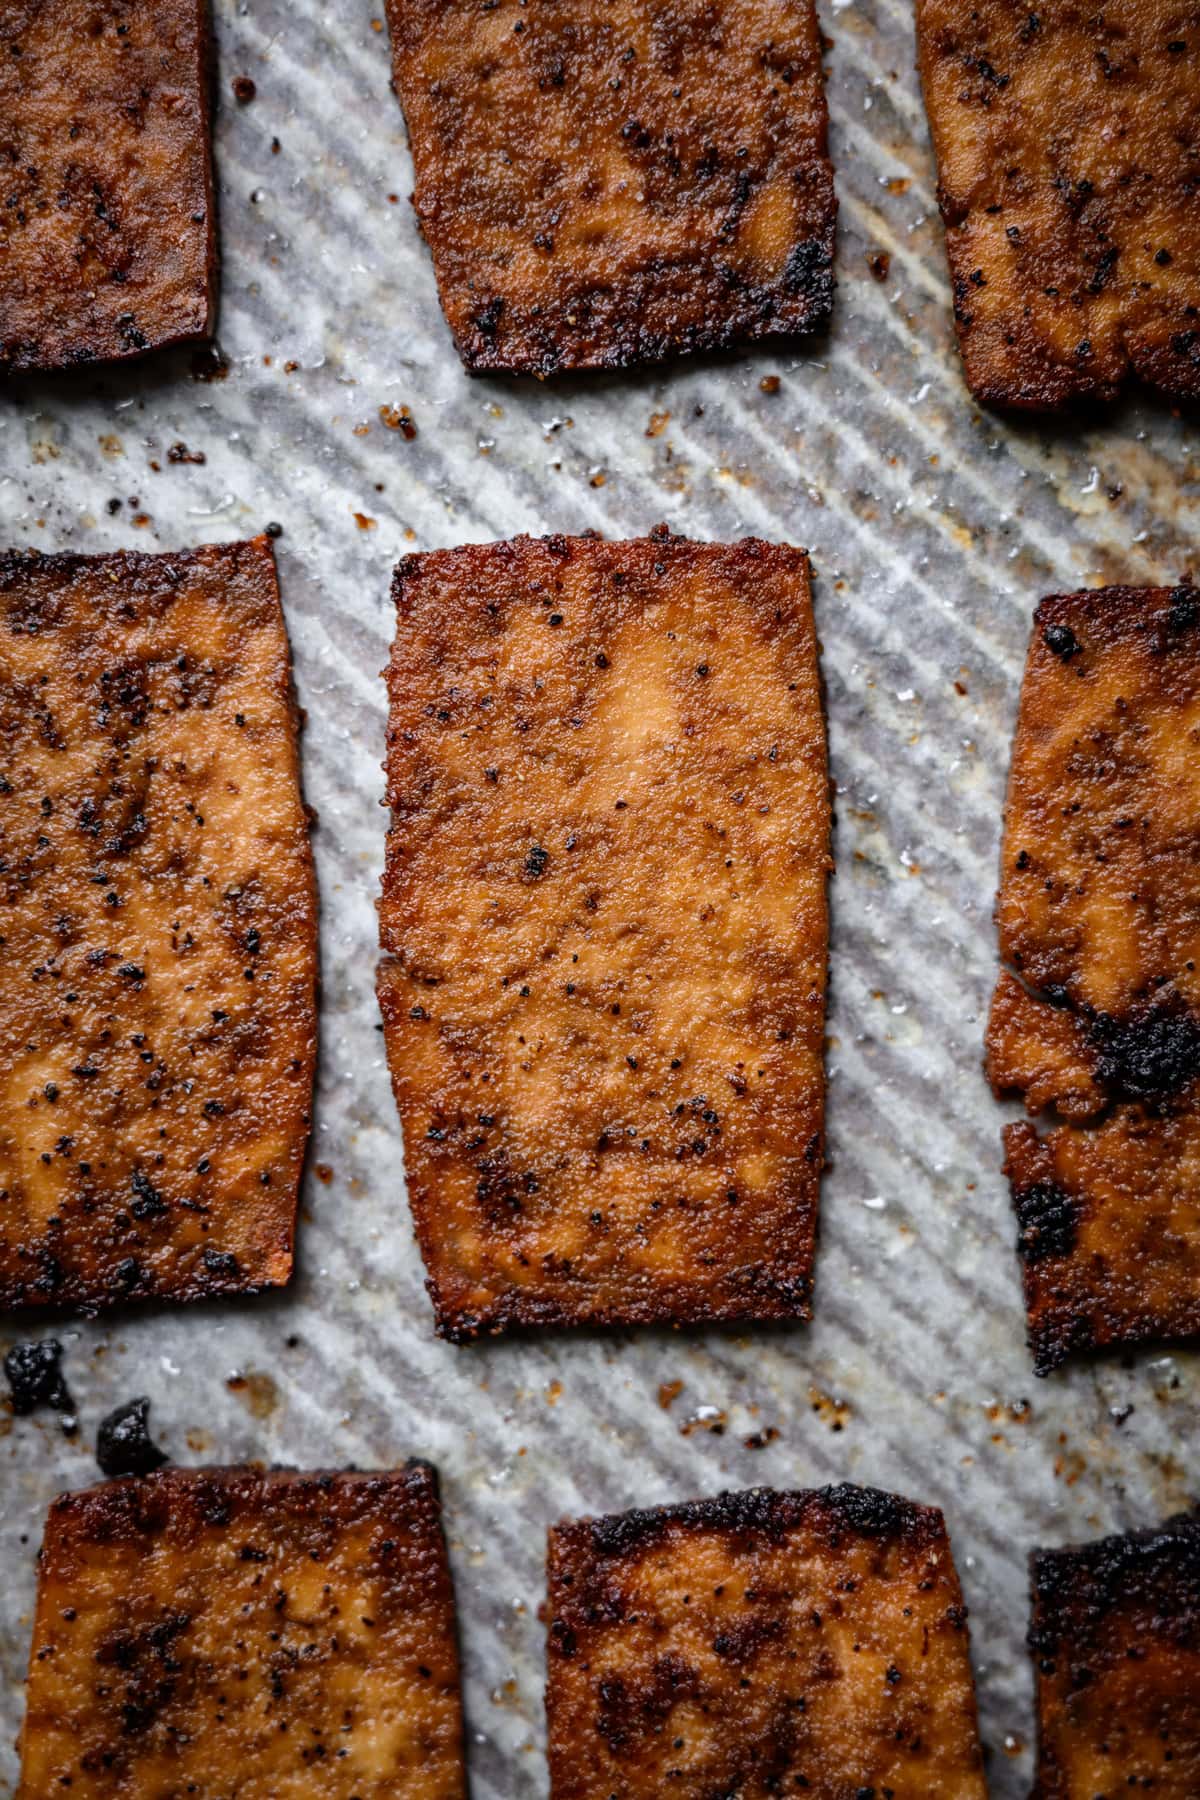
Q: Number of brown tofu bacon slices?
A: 9